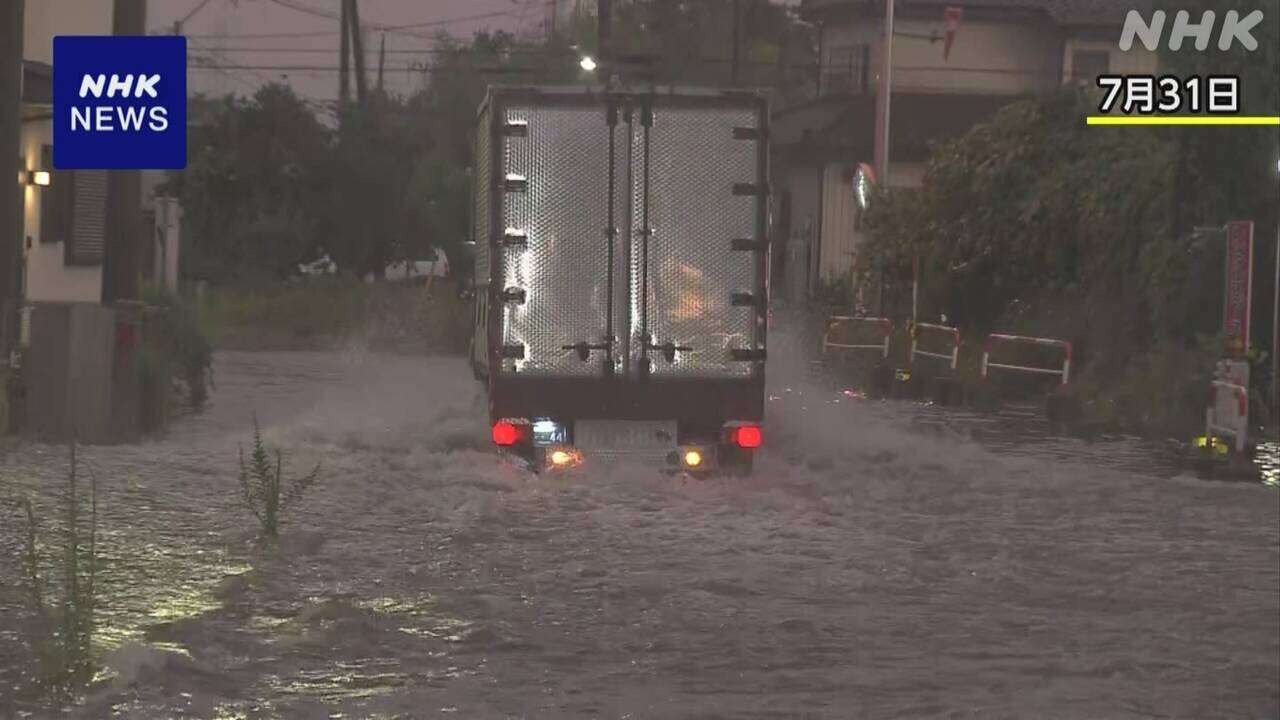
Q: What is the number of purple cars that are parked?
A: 0